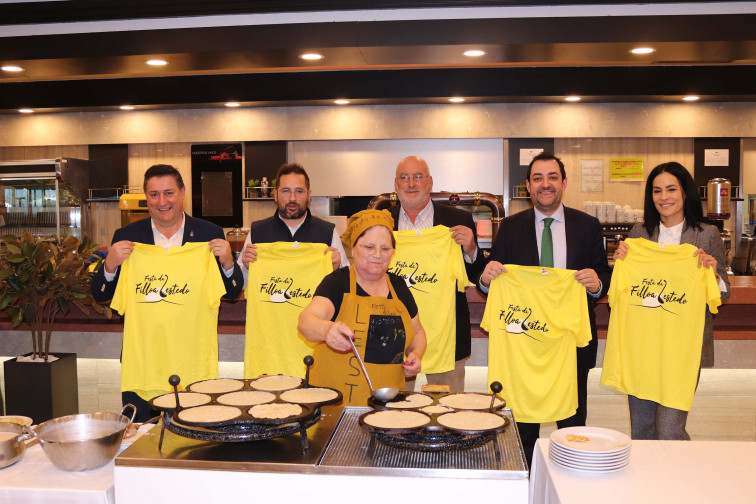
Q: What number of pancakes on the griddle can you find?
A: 12